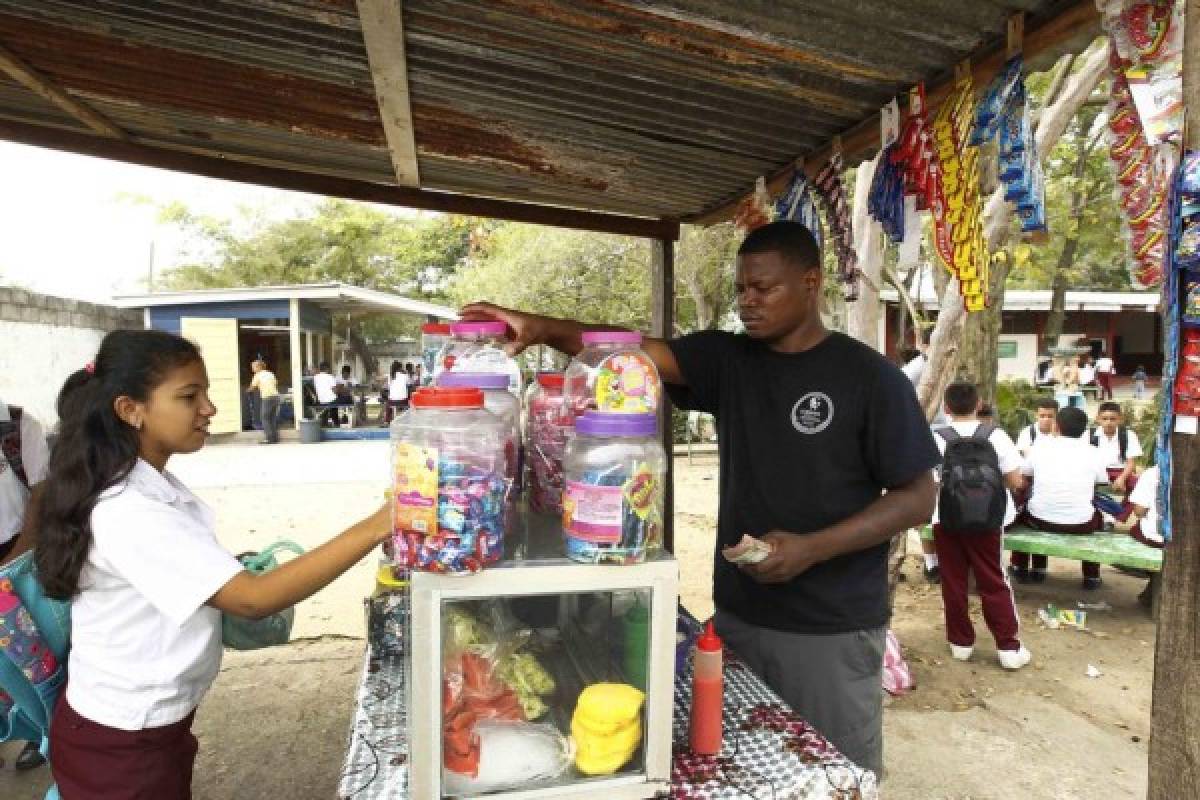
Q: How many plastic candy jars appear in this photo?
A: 7